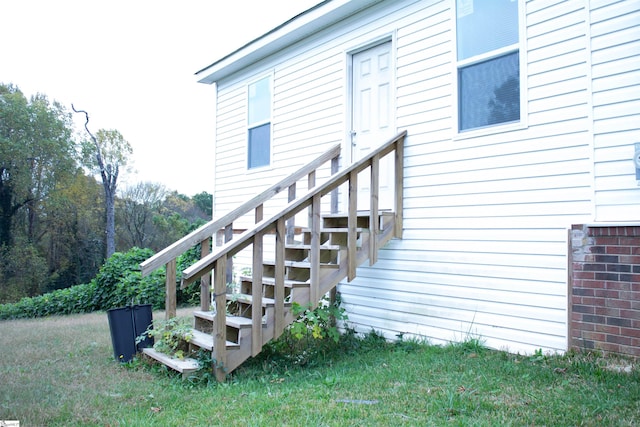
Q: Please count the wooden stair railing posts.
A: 14